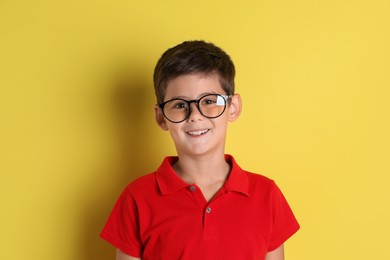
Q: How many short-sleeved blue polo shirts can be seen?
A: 0